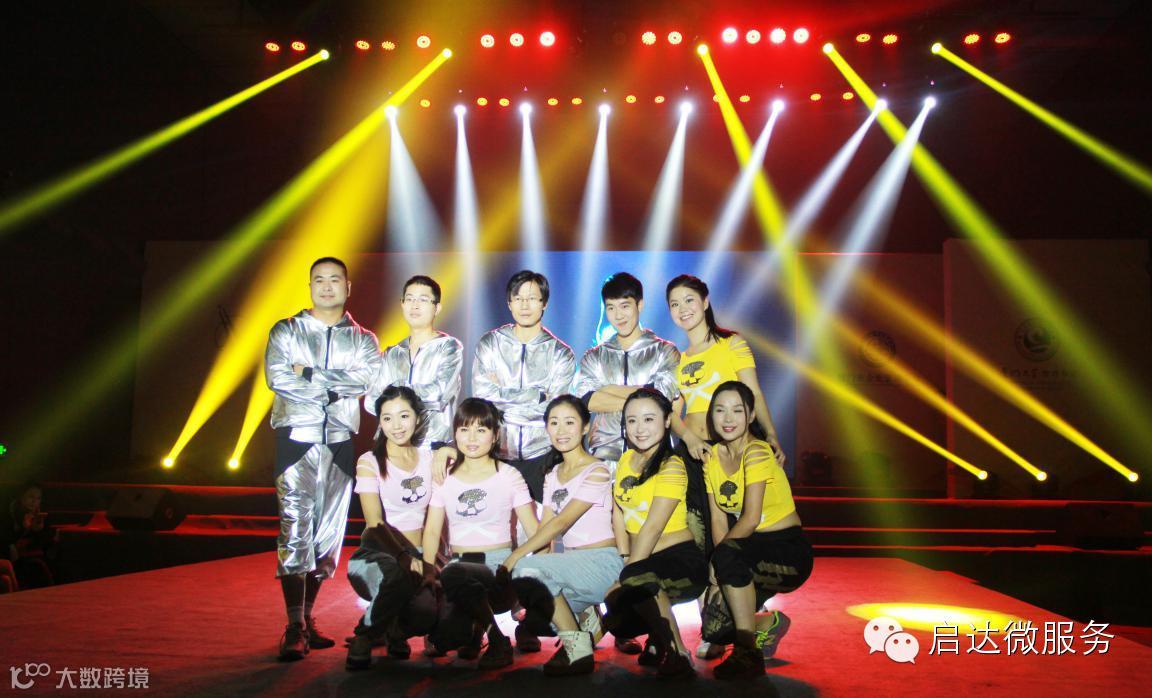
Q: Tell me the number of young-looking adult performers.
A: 10